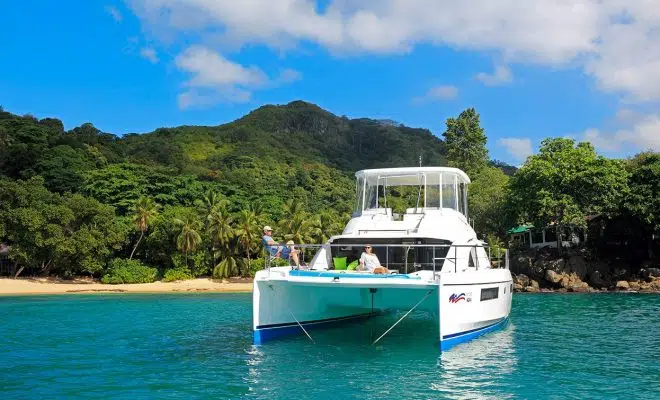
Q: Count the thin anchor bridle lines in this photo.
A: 2